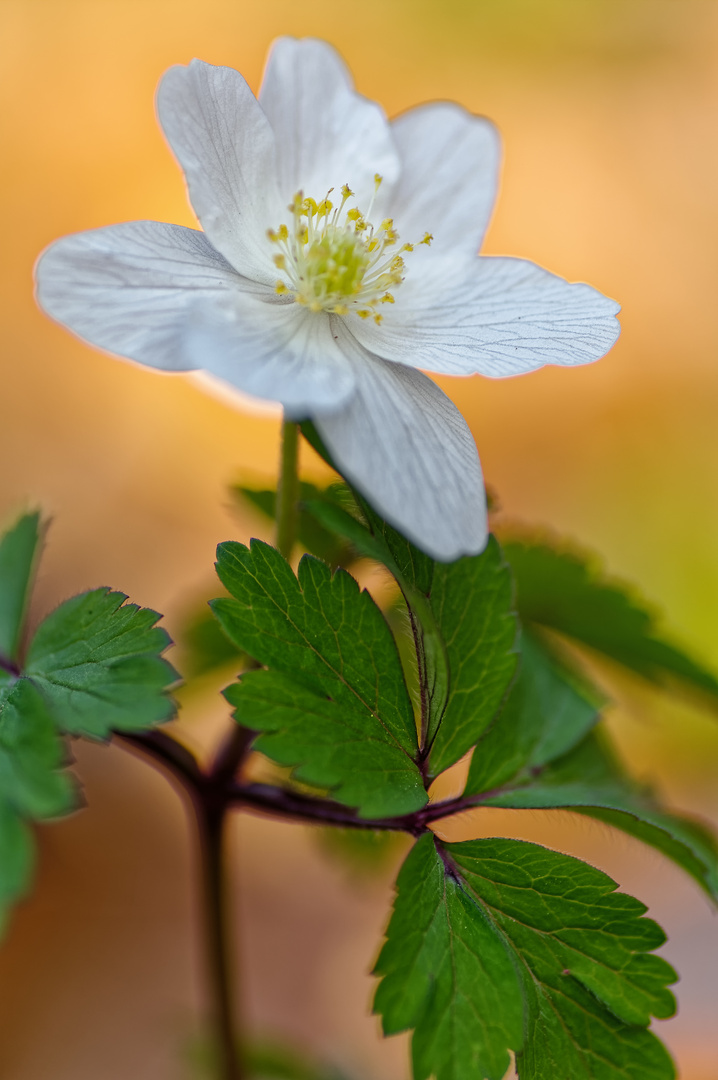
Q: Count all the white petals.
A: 7